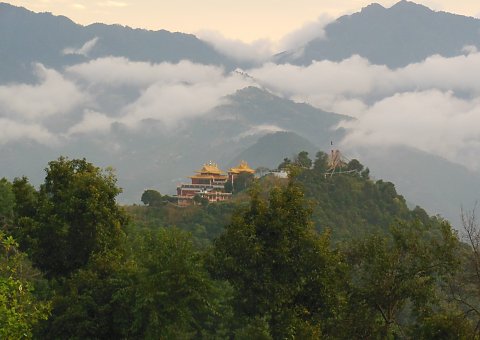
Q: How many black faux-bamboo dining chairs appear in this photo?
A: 0